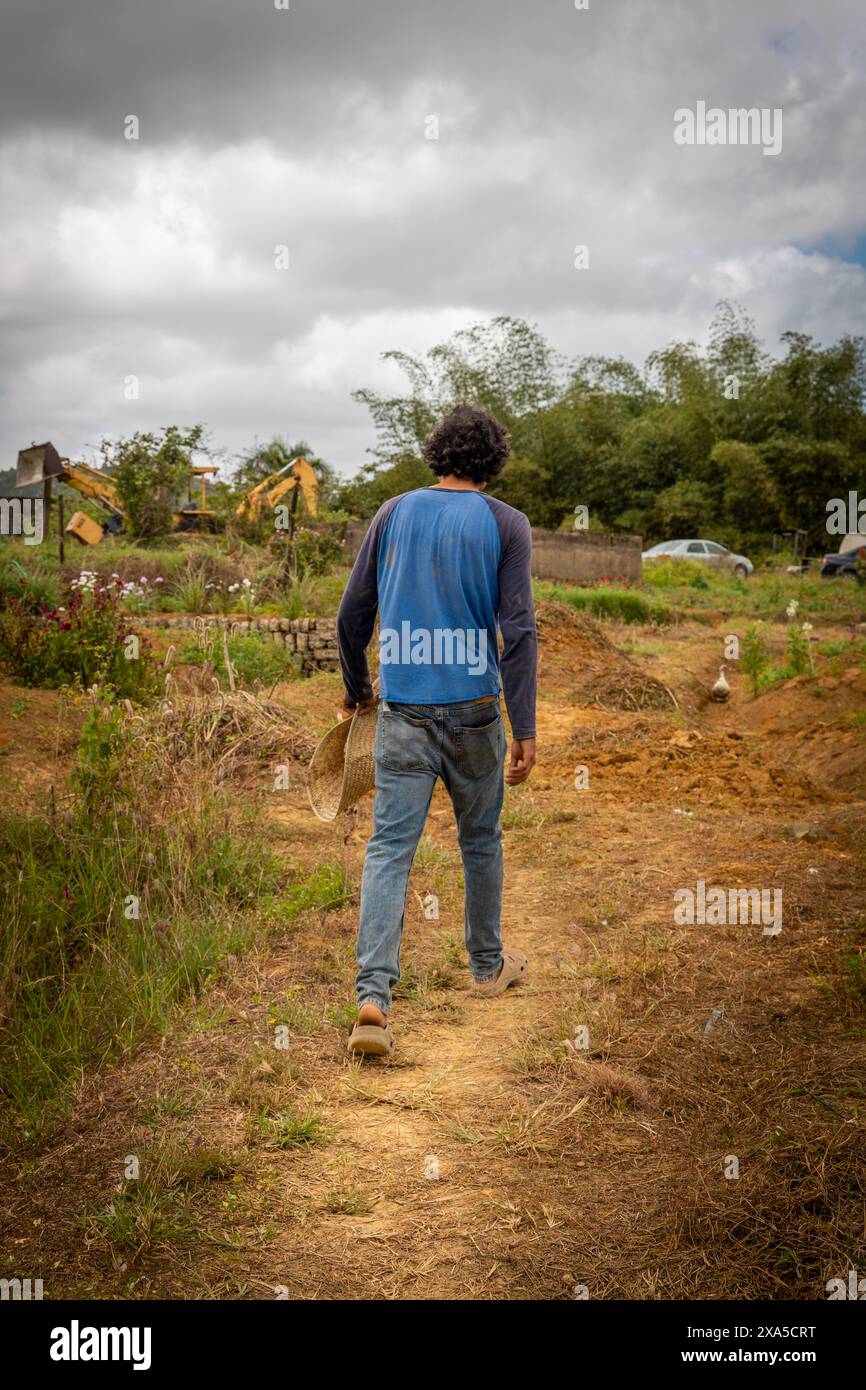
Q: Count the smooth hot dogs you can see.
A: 0